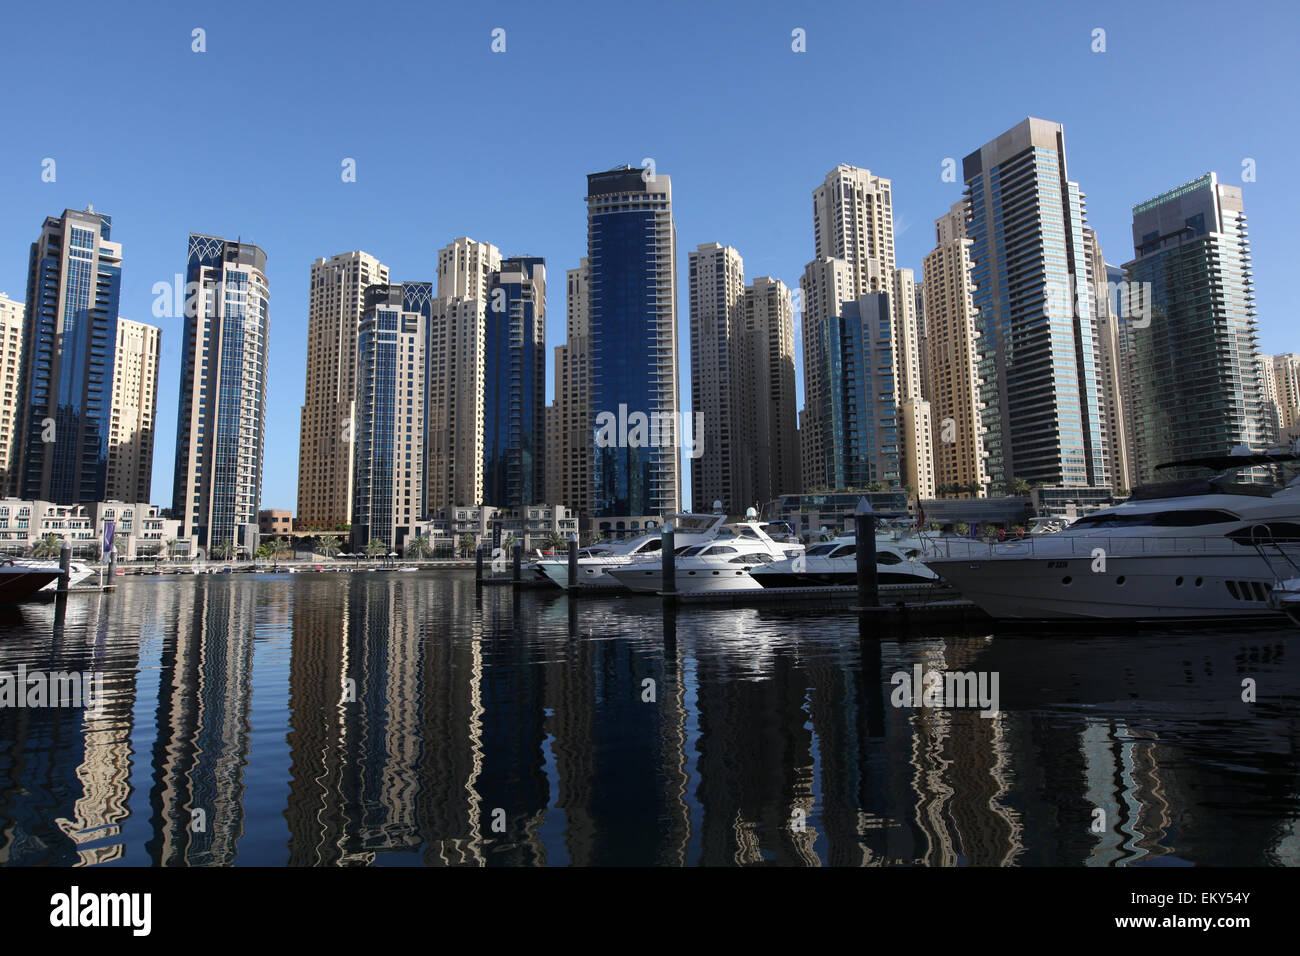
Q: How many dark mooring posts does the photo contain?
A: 7